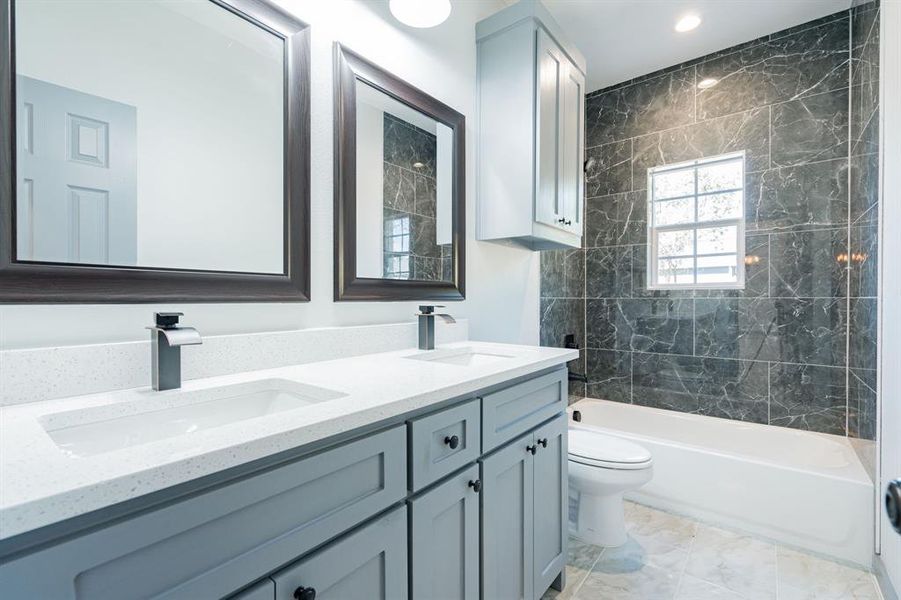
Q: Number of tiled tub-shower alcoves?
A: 1